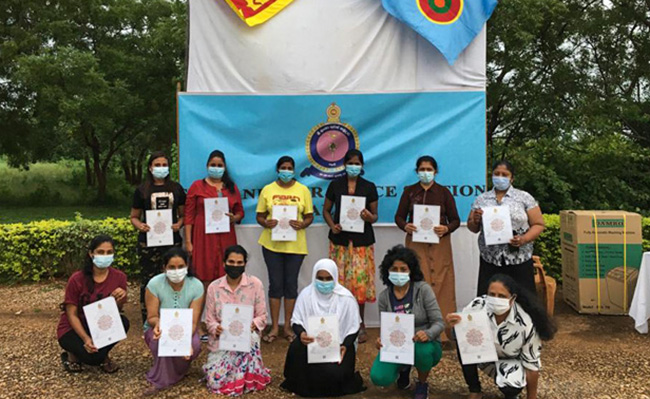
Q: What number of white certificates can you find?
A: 12